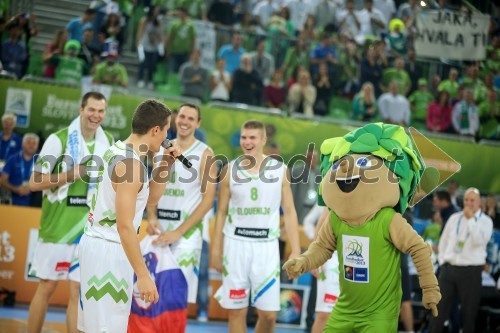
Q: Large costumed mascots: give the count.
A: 1